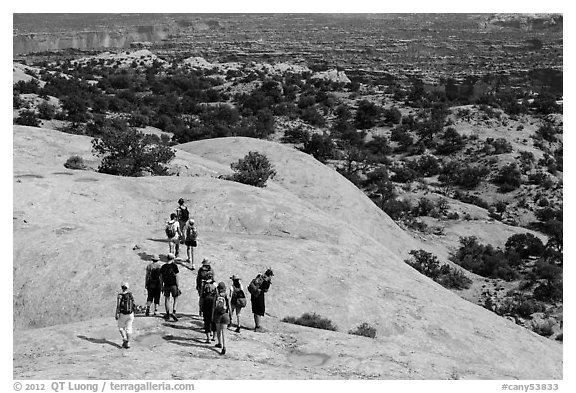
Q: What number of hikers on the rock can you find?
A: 11